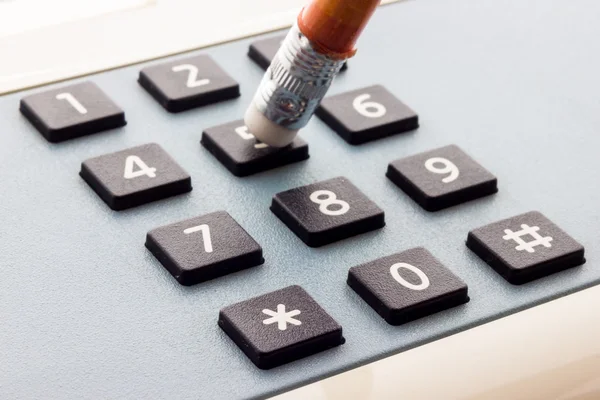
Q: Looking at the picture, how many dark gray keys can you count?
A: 12